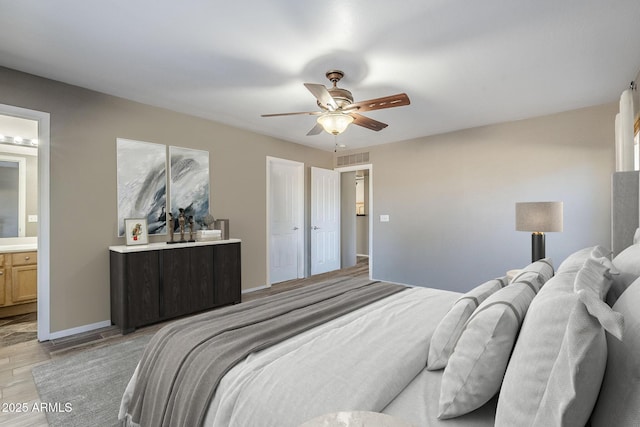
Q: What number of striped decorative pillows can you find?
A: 3